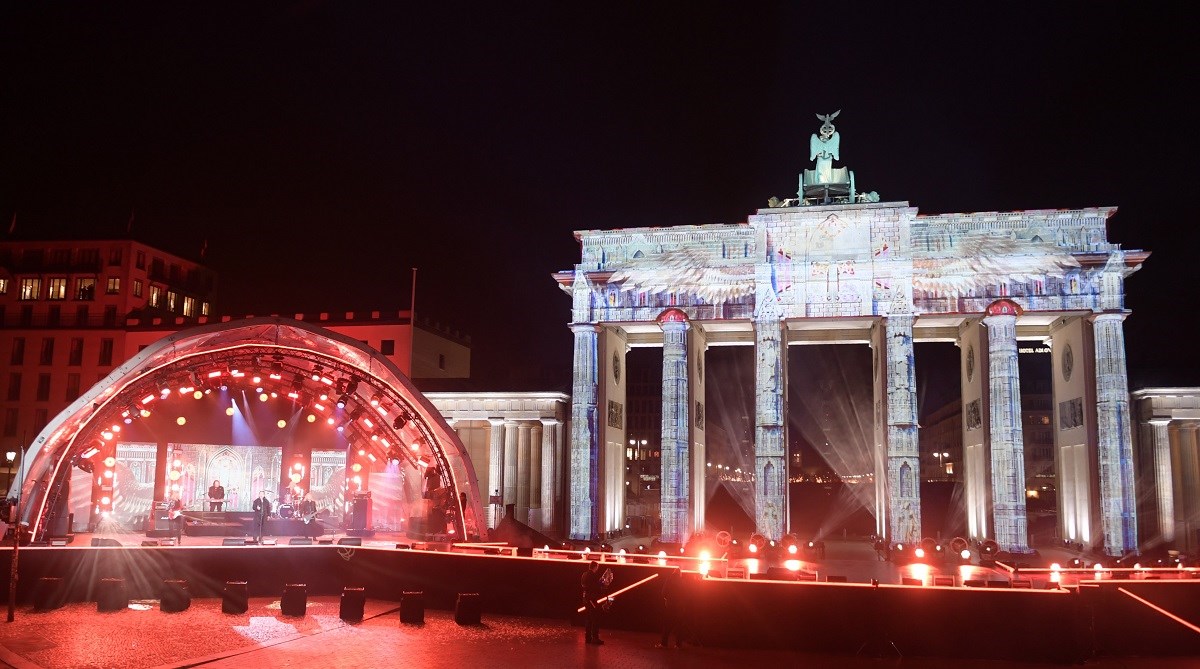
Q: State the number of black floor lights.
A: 8